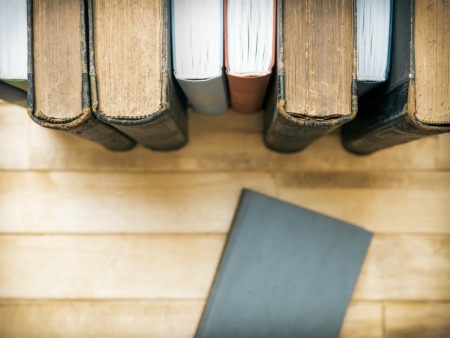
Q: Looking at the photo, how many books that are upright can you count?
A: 8